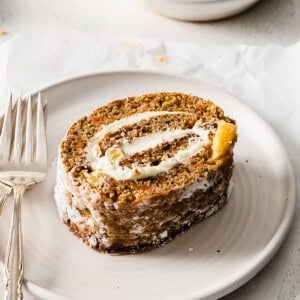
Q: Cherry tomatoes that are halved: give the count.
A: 0